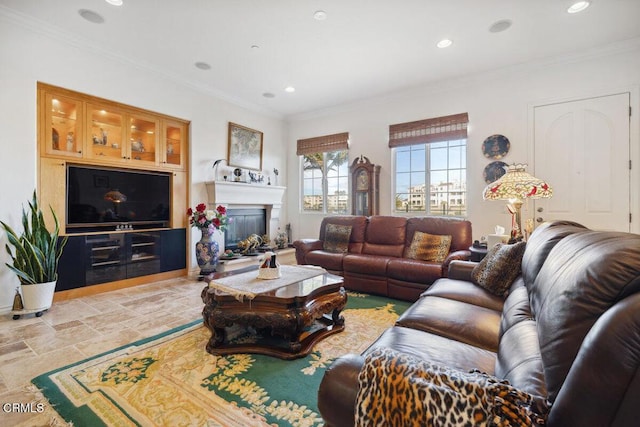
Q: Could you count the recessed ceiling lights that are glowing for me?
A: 4